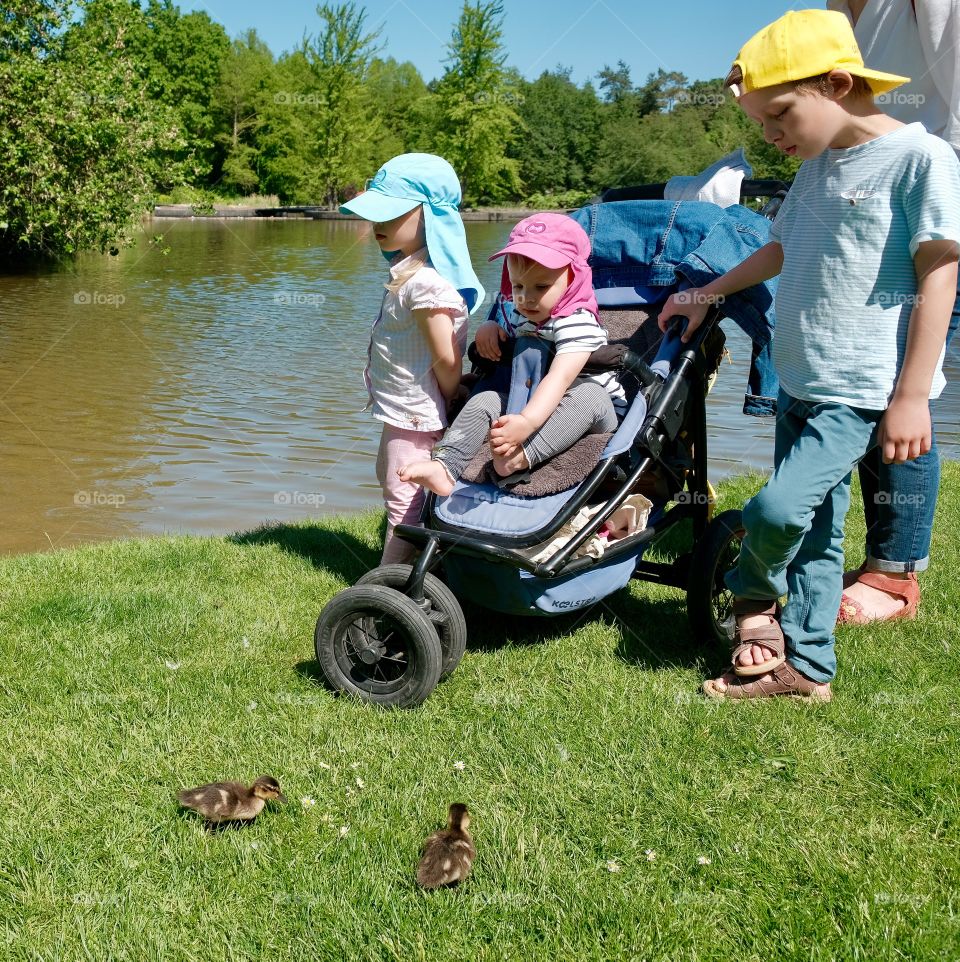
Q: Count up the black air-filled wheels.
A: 3